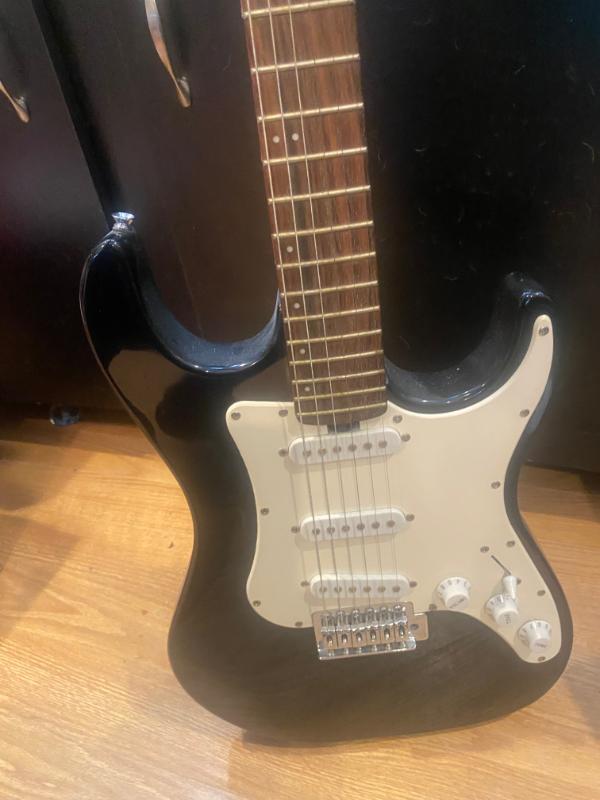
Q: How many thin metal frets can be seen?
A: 14